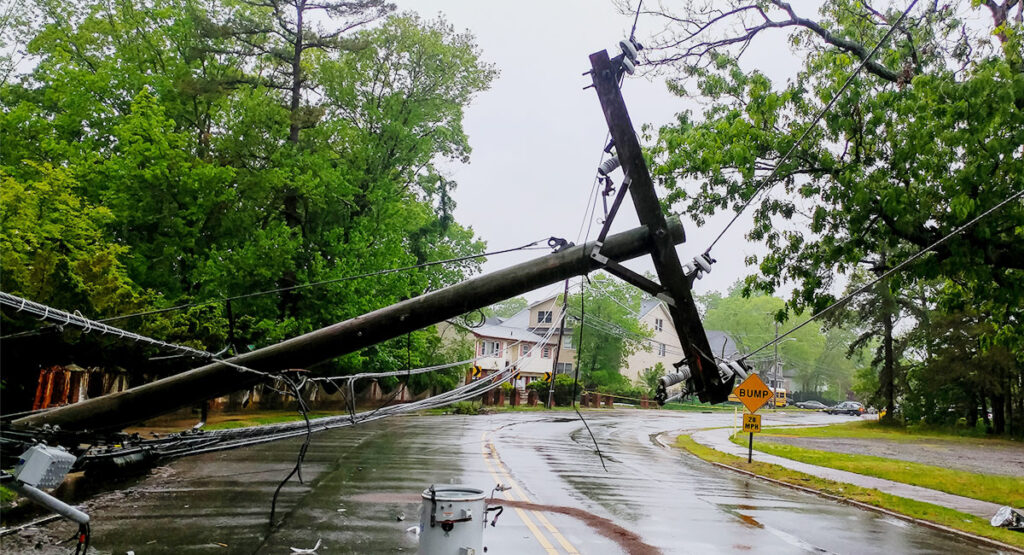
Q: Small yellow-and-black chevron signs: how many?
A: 3